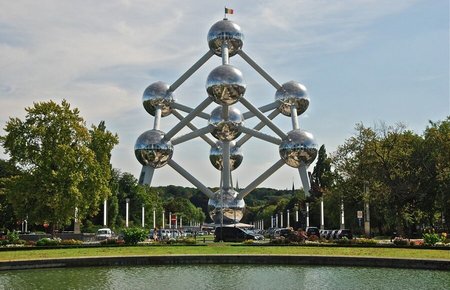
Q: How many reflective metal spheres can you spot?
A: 9